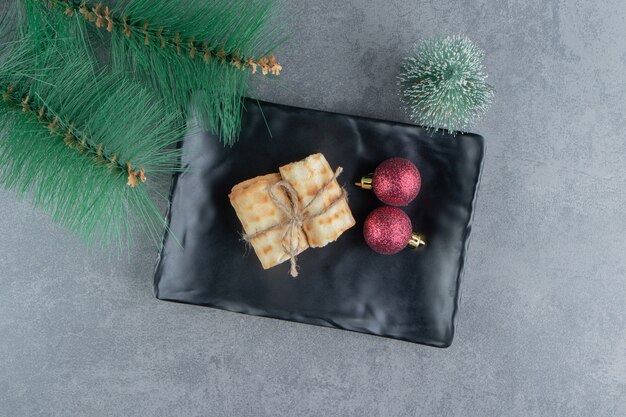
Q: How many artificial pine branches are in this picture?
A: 2